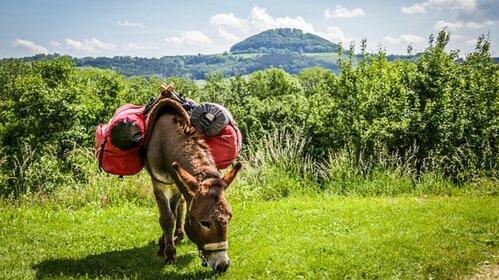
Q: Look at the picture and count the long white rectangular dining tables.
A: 0